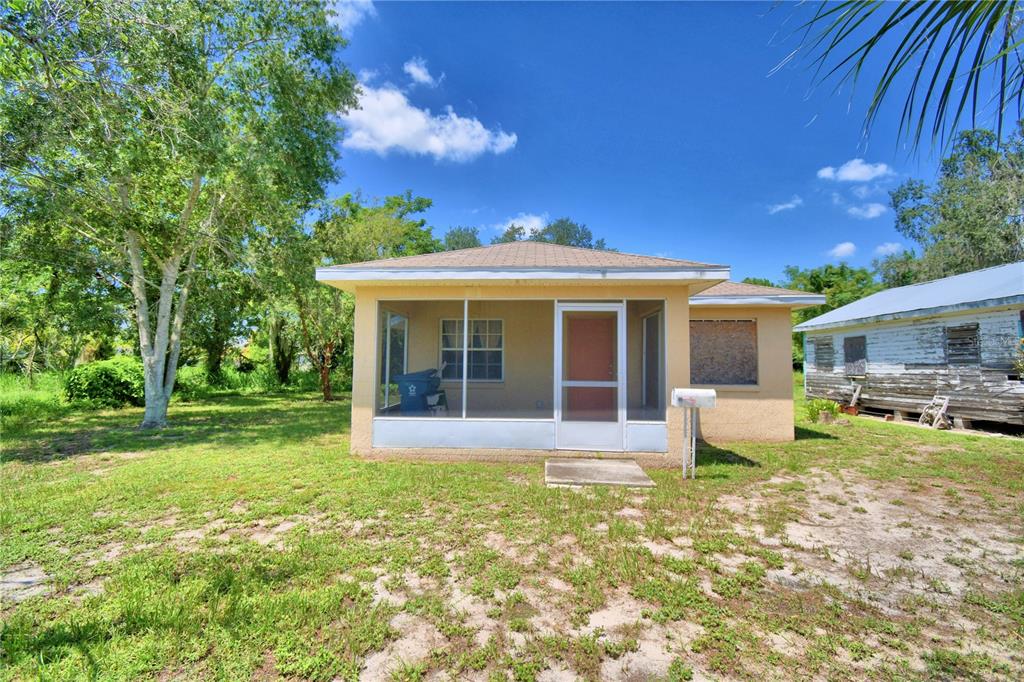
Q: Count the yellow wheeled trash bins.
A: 0